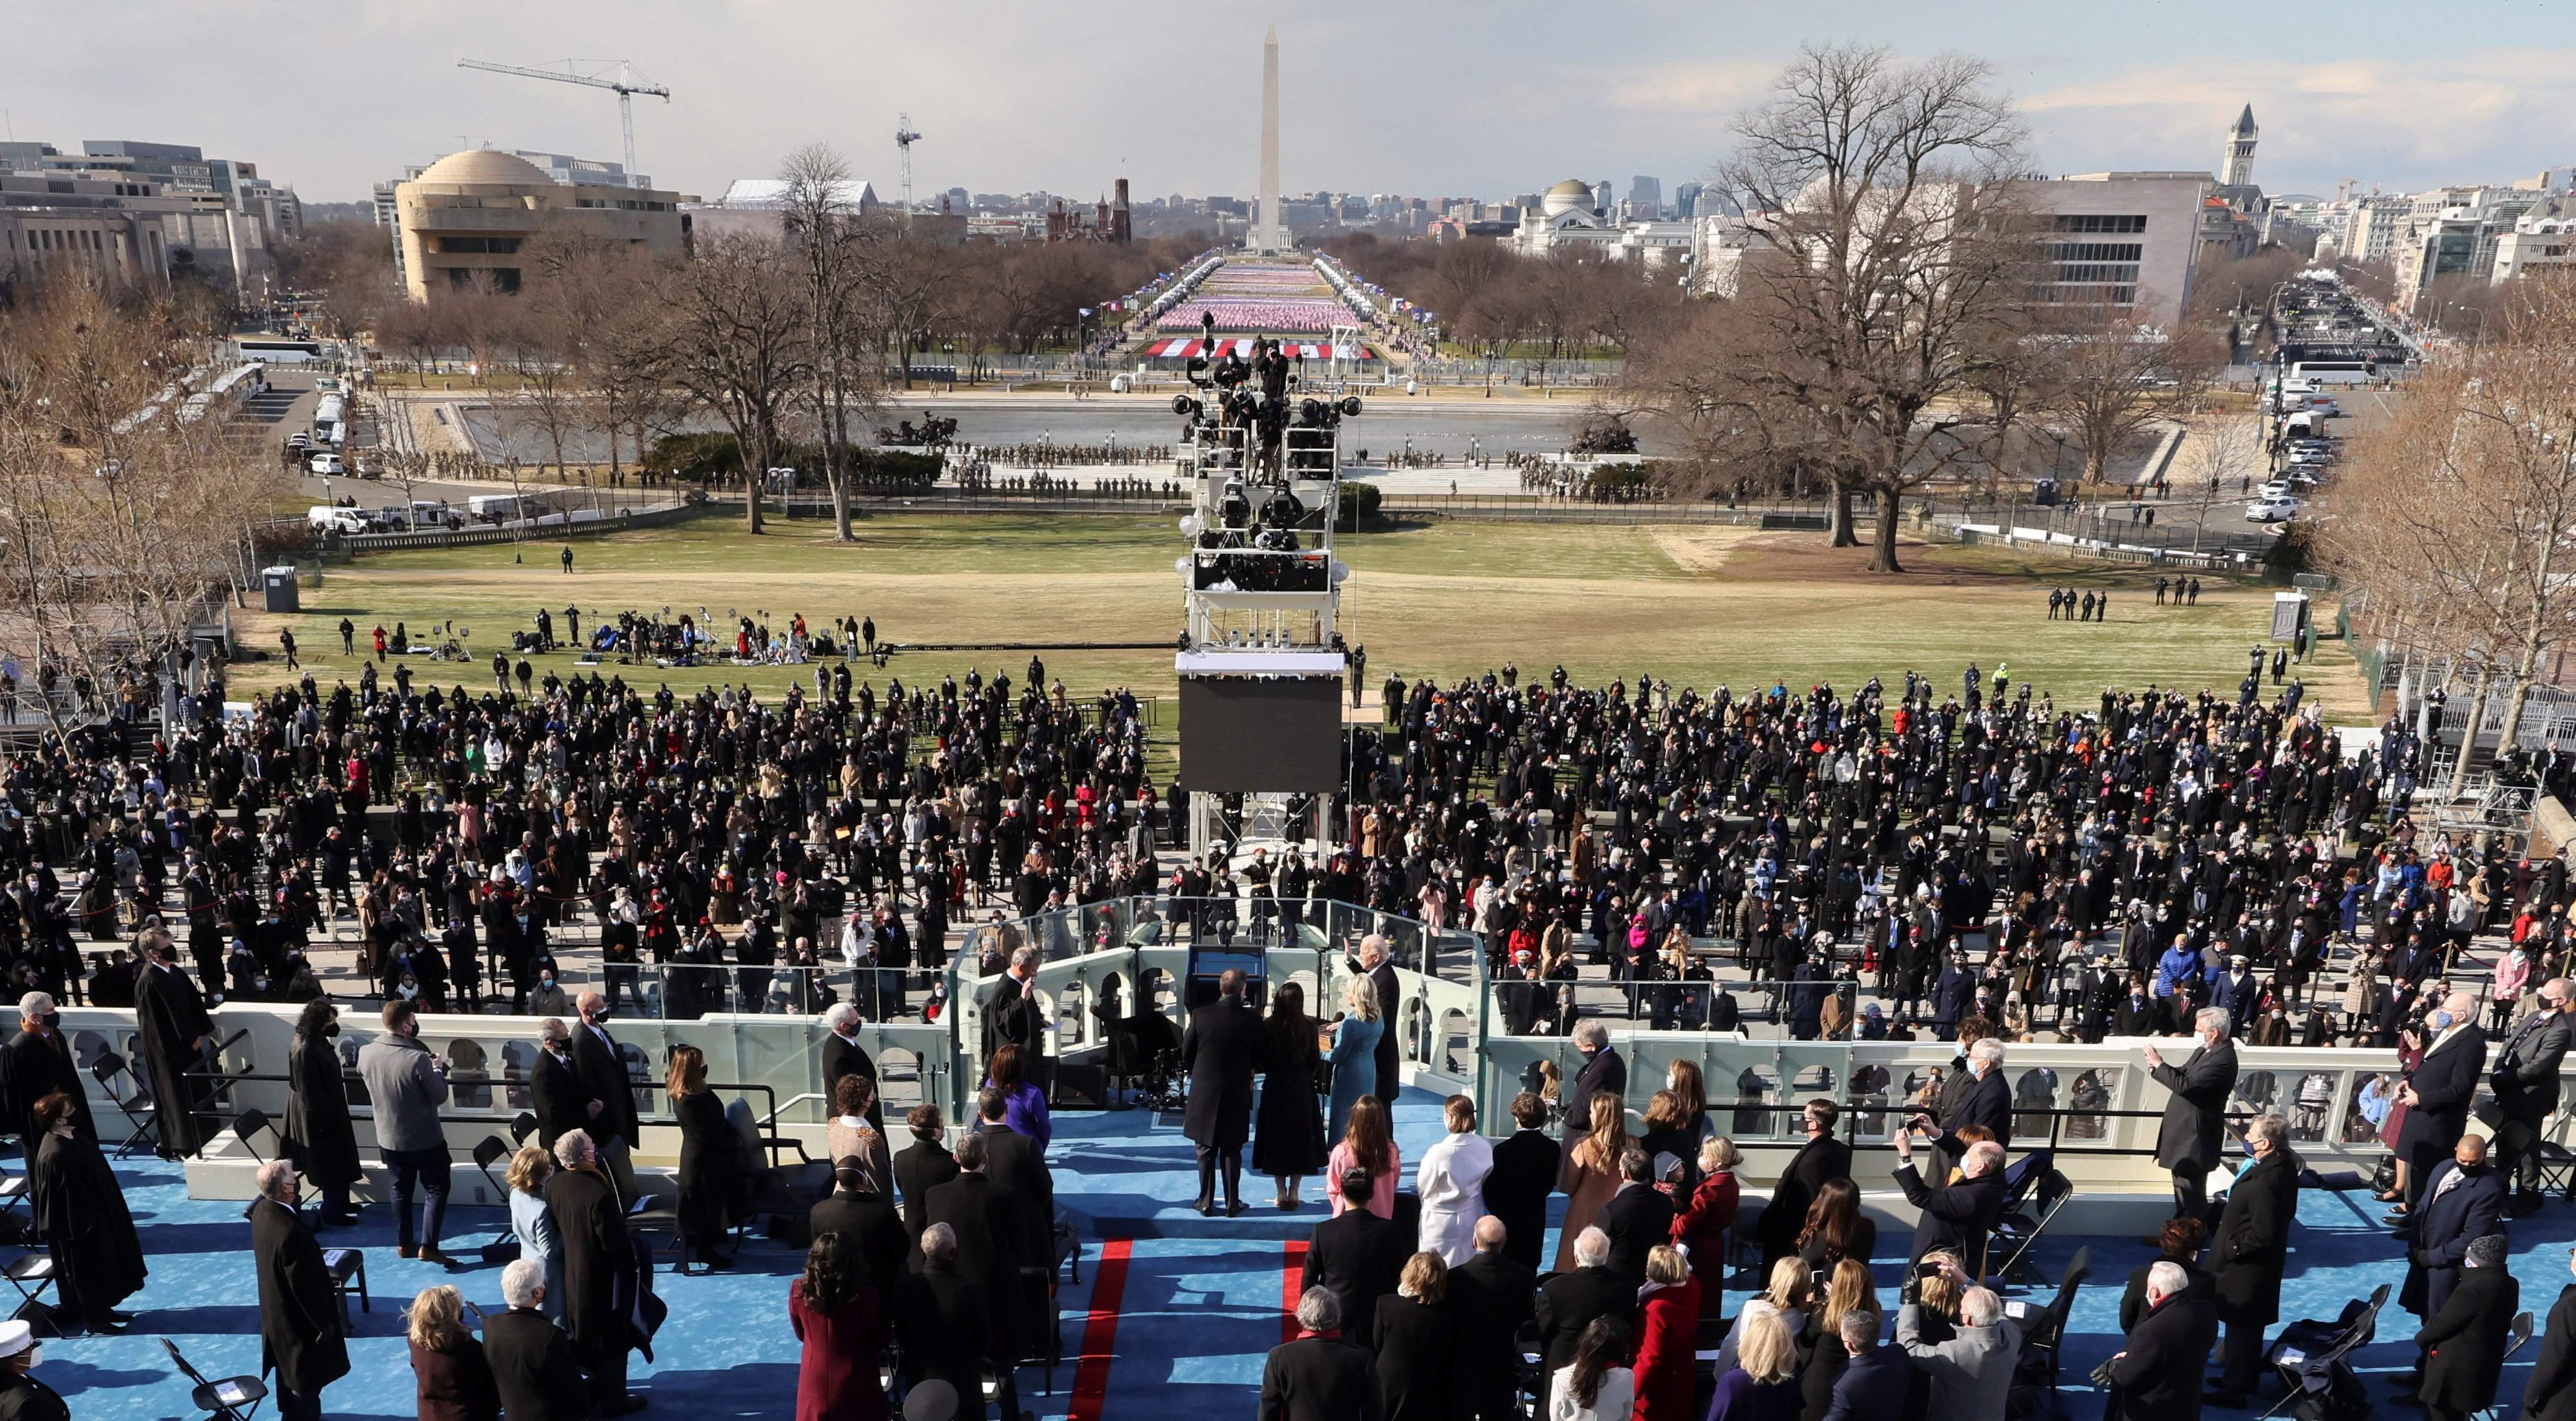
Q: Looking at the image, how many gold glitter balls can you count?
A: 0